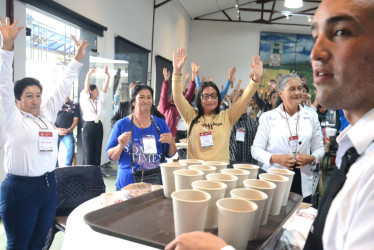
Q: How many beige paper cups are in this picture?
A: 15